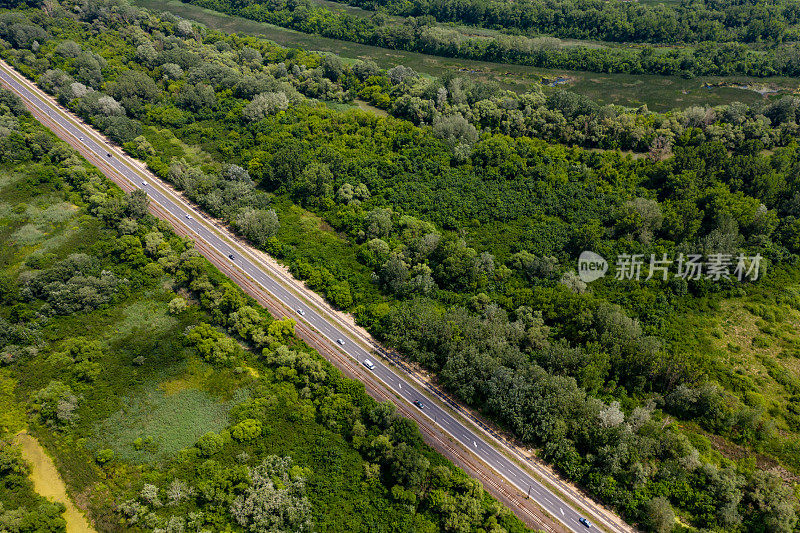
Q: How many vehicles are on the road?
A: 10